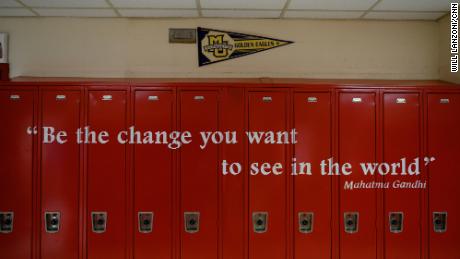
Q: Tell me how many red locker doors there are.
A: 10